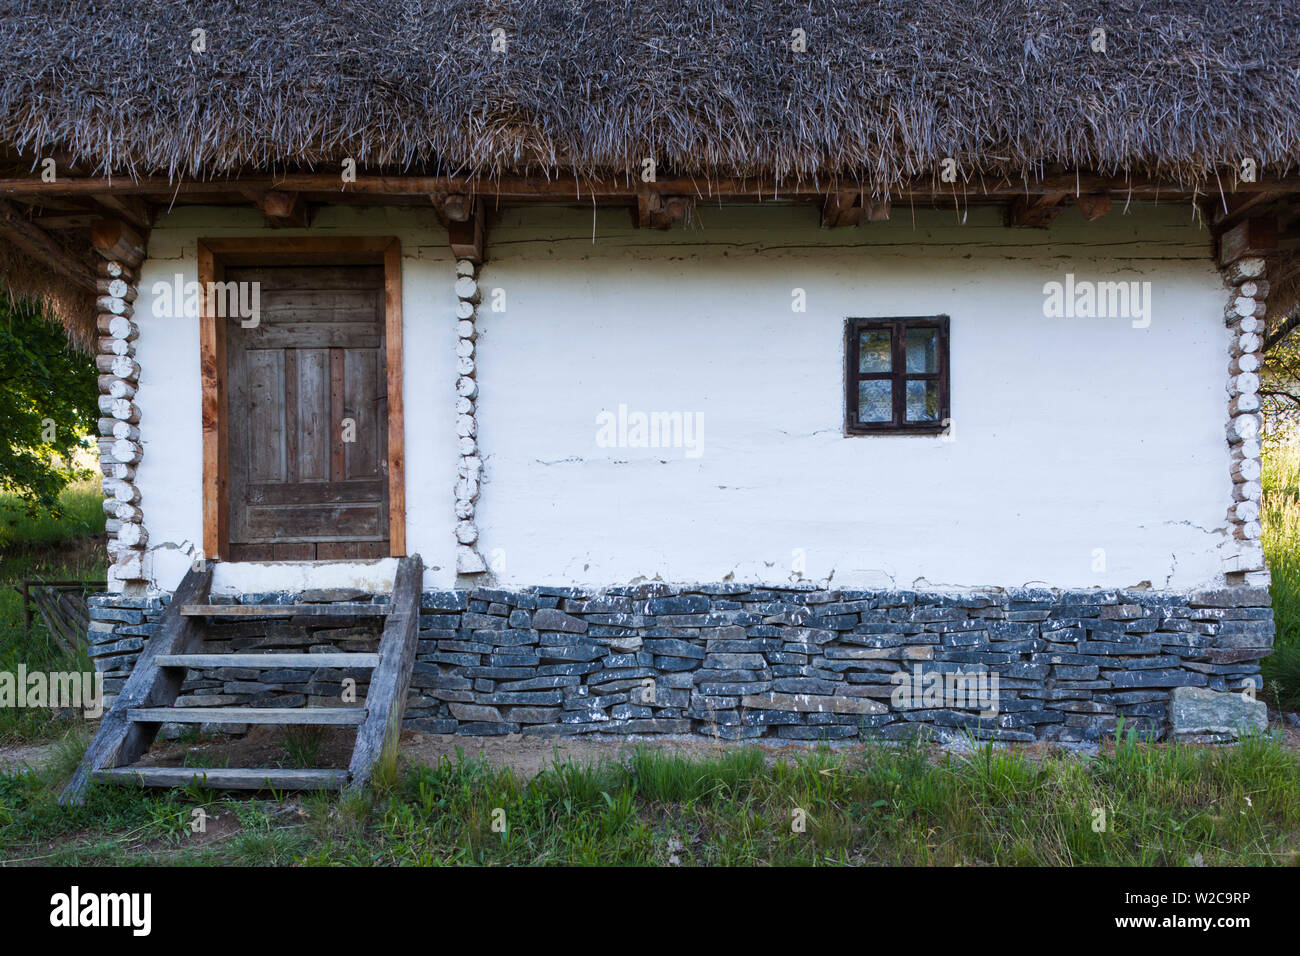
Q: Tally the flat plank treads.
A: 4